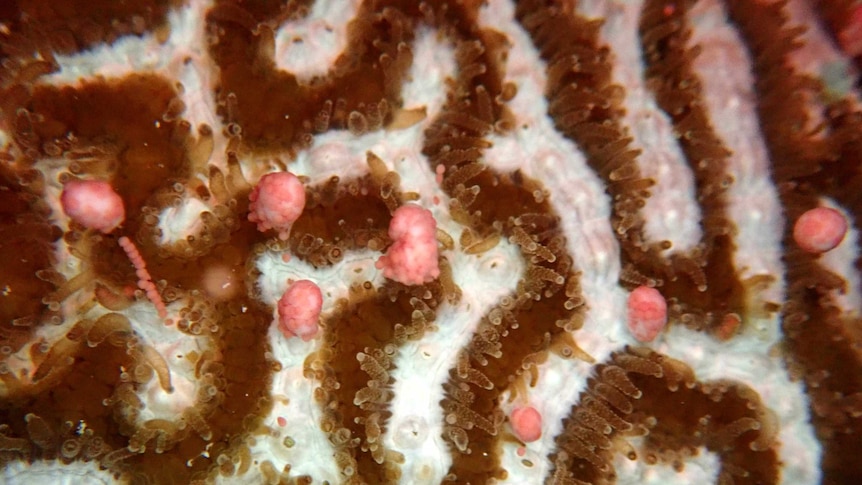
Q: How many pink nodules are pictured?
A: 7